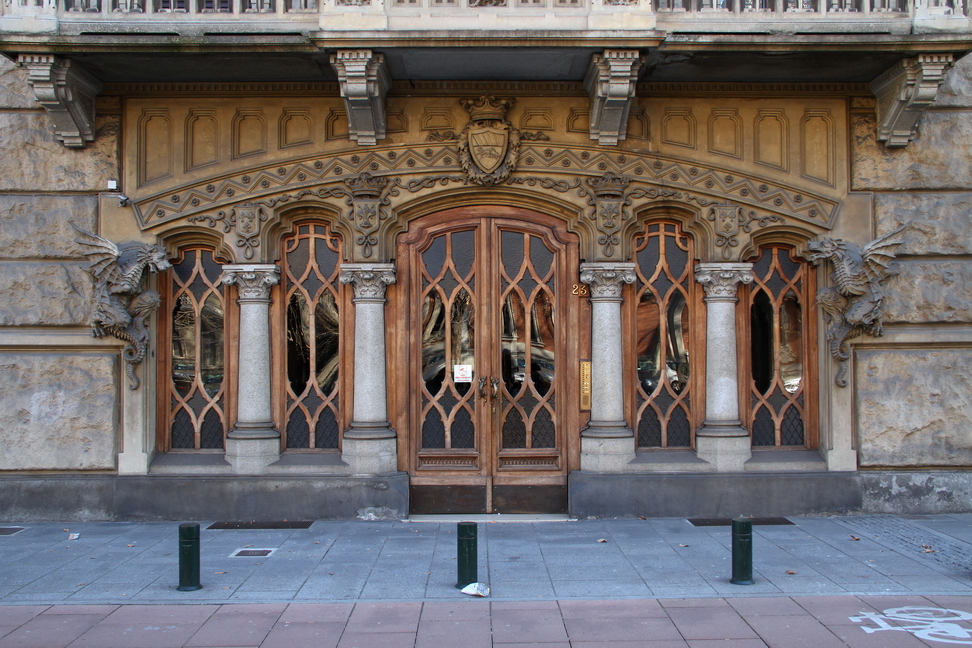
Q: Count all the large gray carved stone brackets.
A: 4